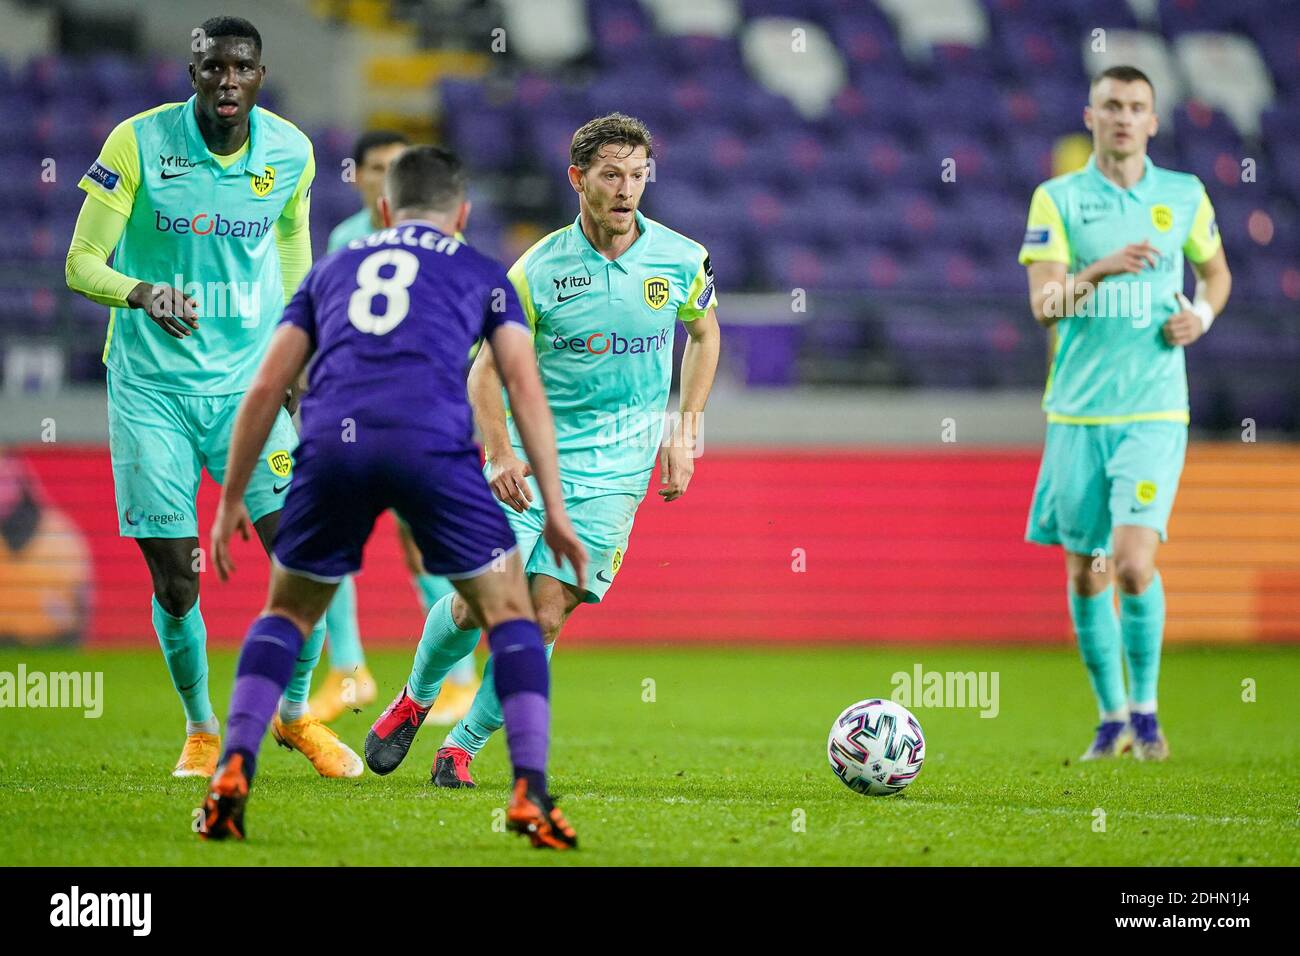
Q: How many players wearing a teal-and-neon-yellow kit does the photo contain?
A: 4